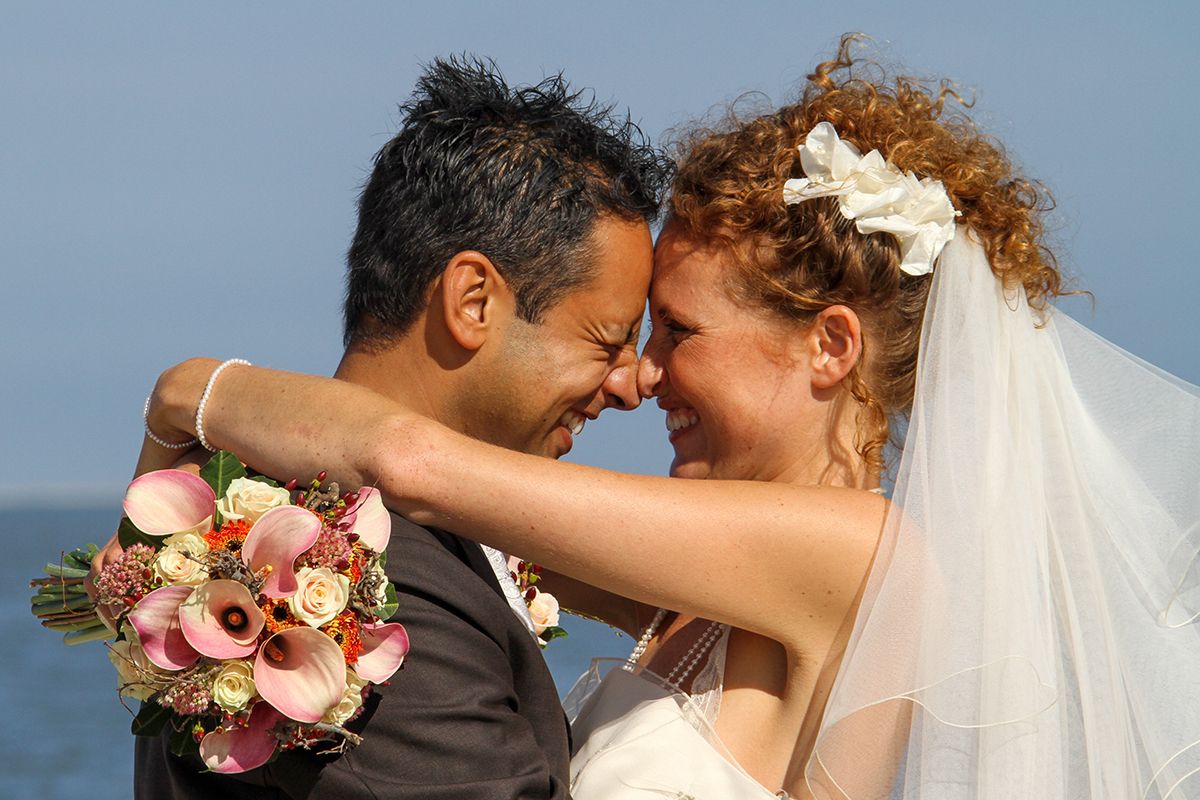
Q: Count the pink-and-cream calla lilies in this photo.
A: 8